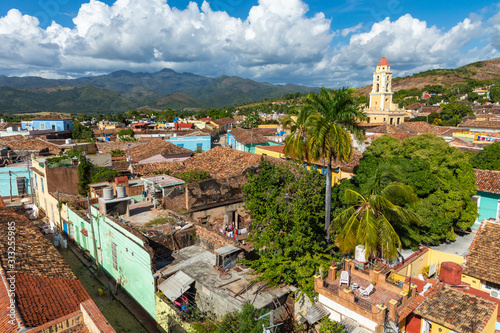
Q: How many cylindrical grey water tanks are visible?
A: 2